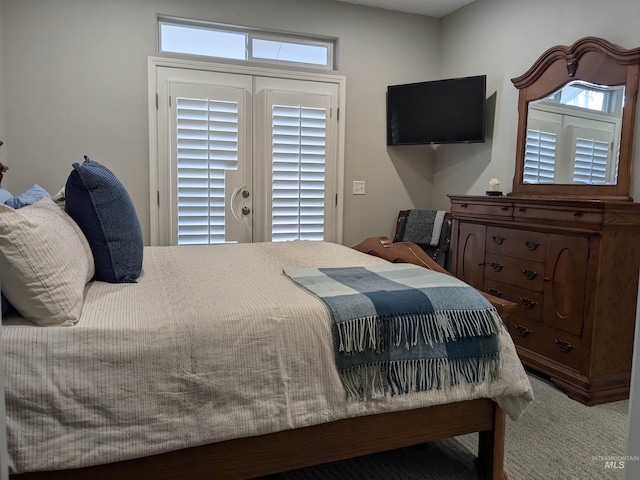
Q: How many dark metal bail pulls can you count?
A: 8